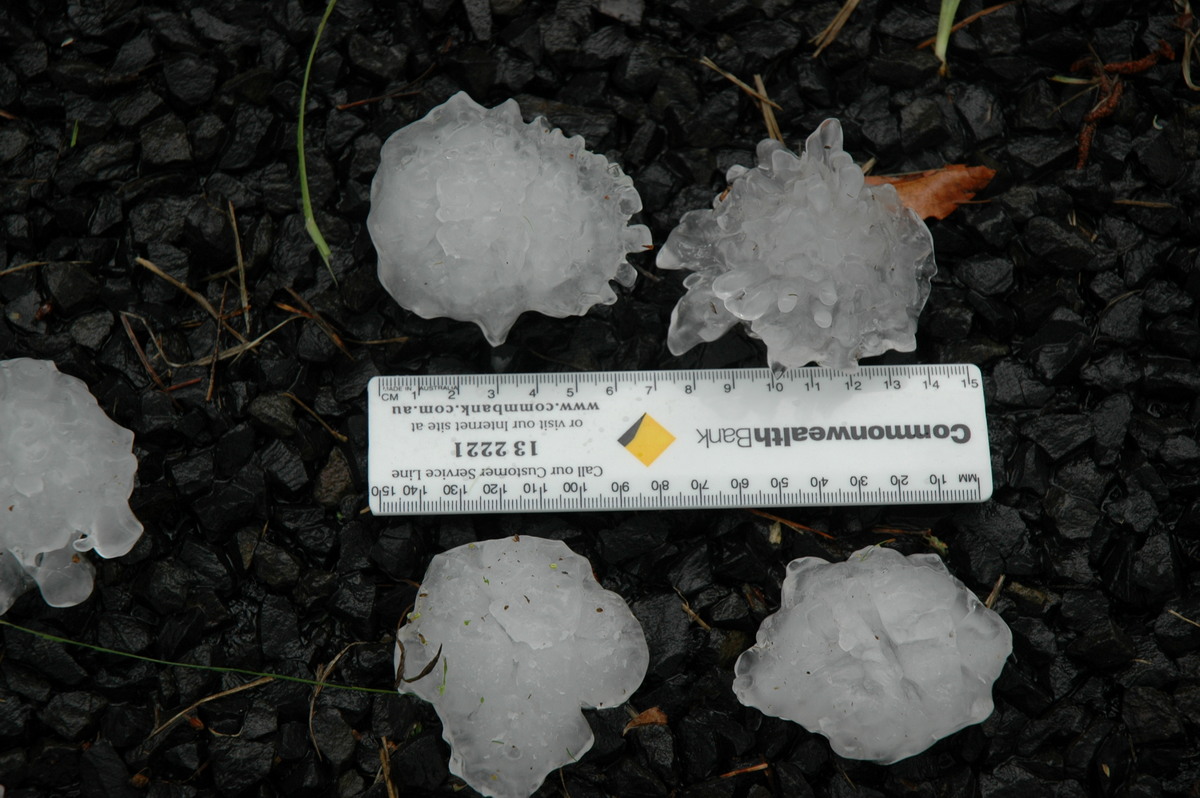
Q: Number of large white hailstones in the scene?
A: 5